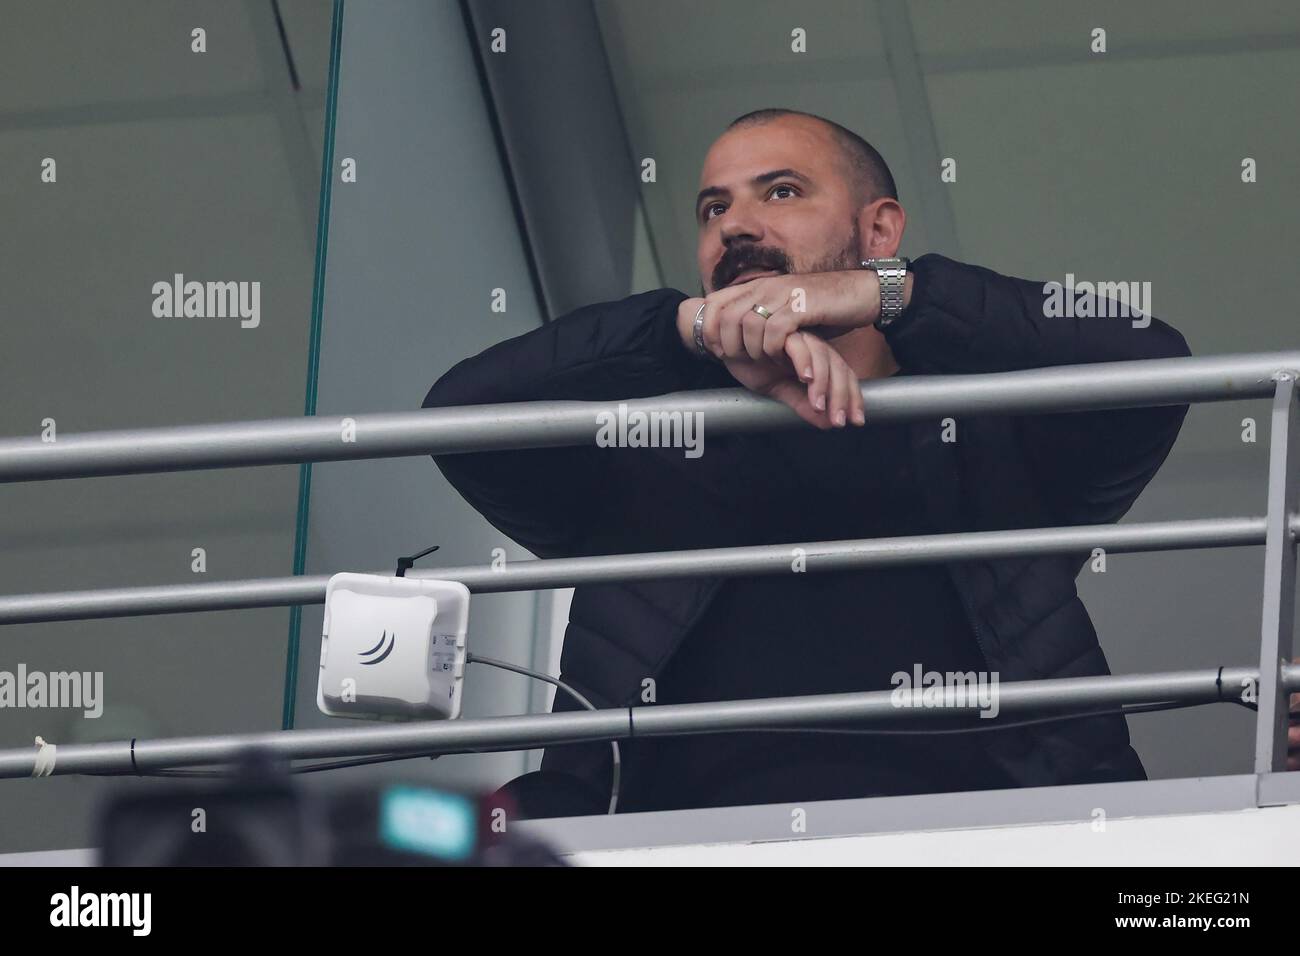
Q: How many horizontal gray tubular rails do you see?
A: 3